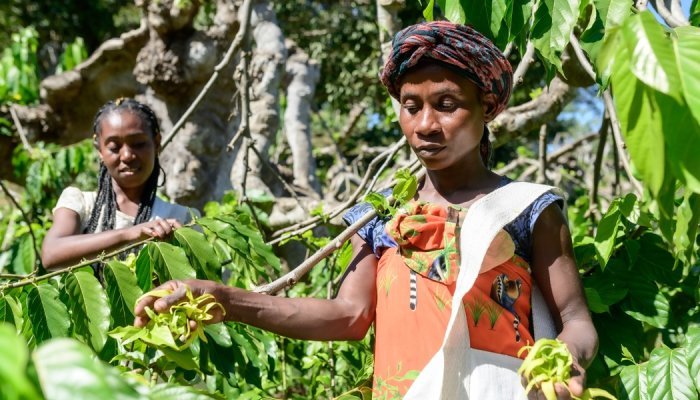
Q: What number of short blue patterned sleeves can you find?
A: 2